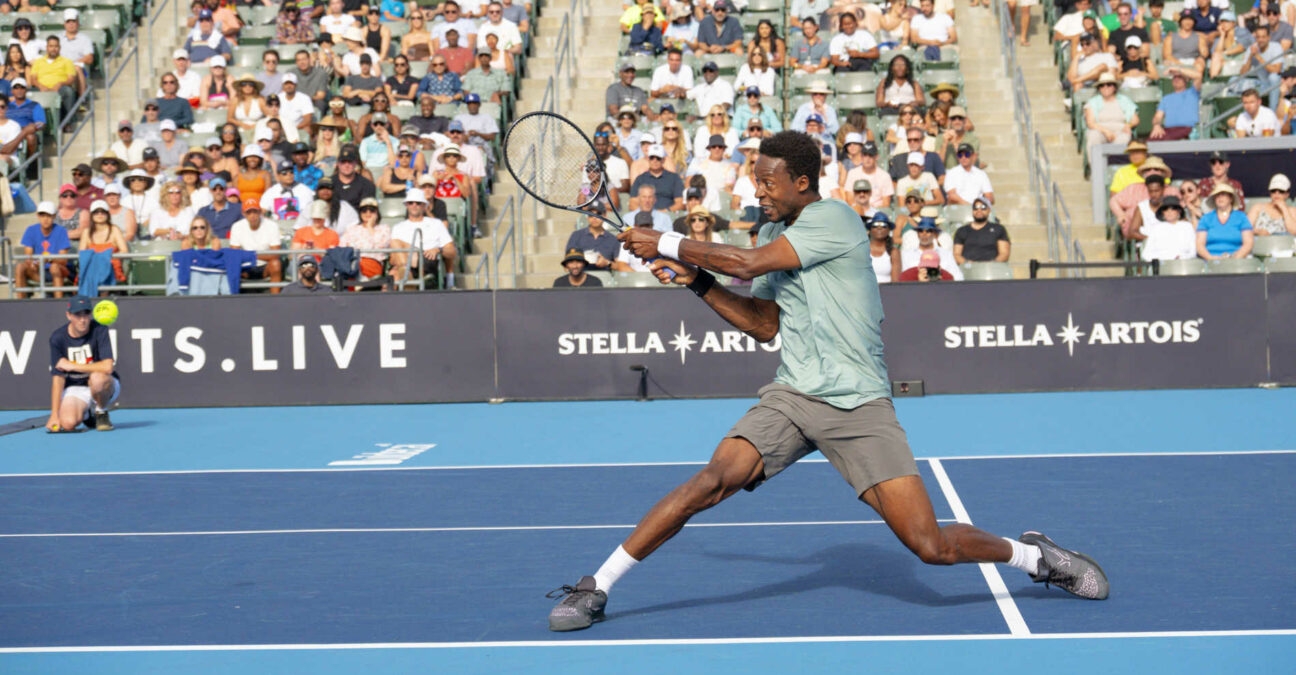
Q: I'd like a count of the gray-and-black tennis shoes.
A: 2